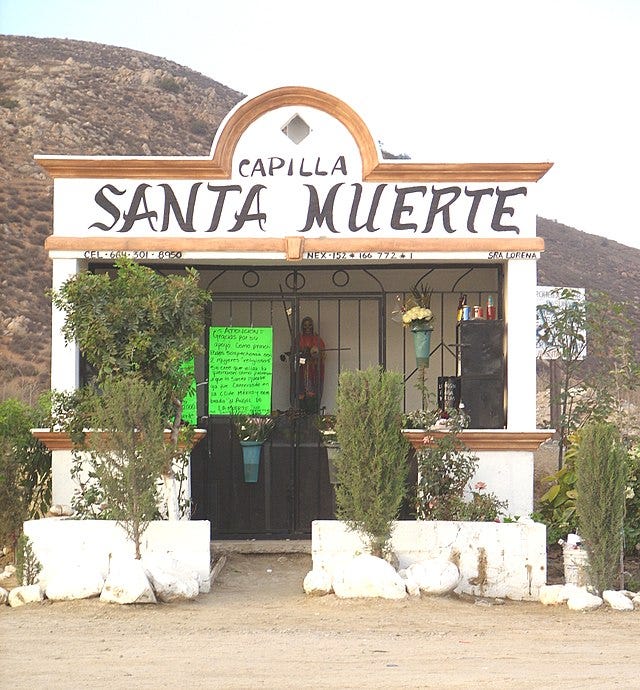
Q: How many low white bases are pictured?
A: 2